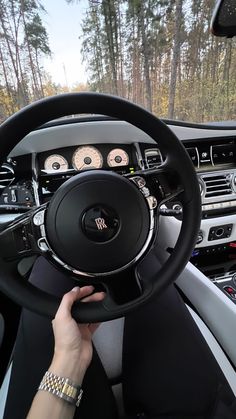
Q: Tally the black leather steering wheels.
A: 1